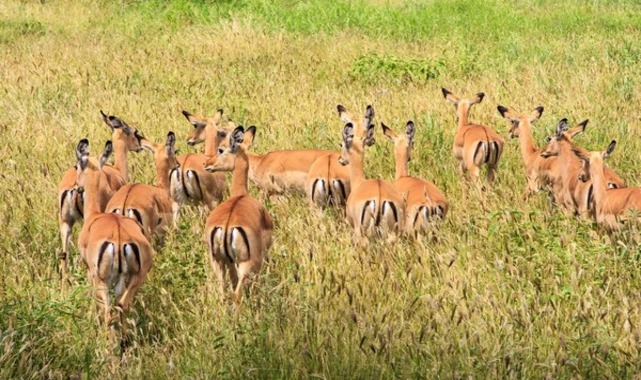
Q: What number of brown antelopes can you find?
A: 13